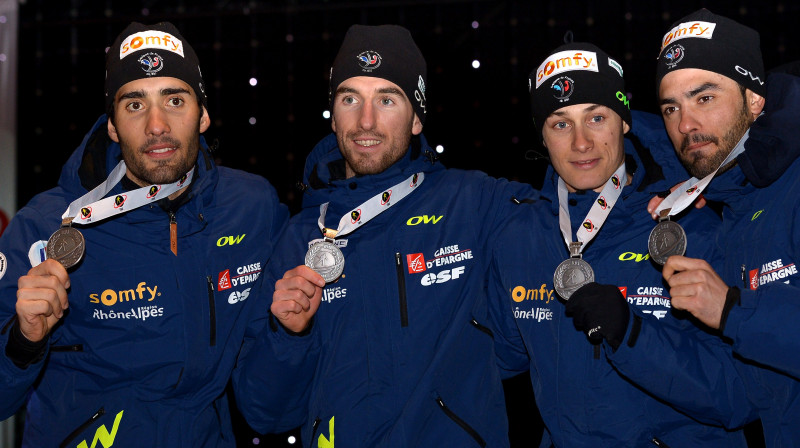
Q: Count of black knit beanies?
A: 4